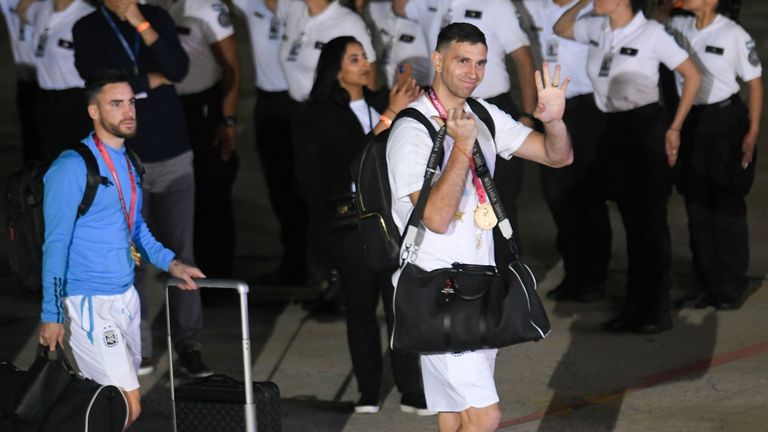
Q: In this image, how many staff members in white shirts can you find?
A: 10